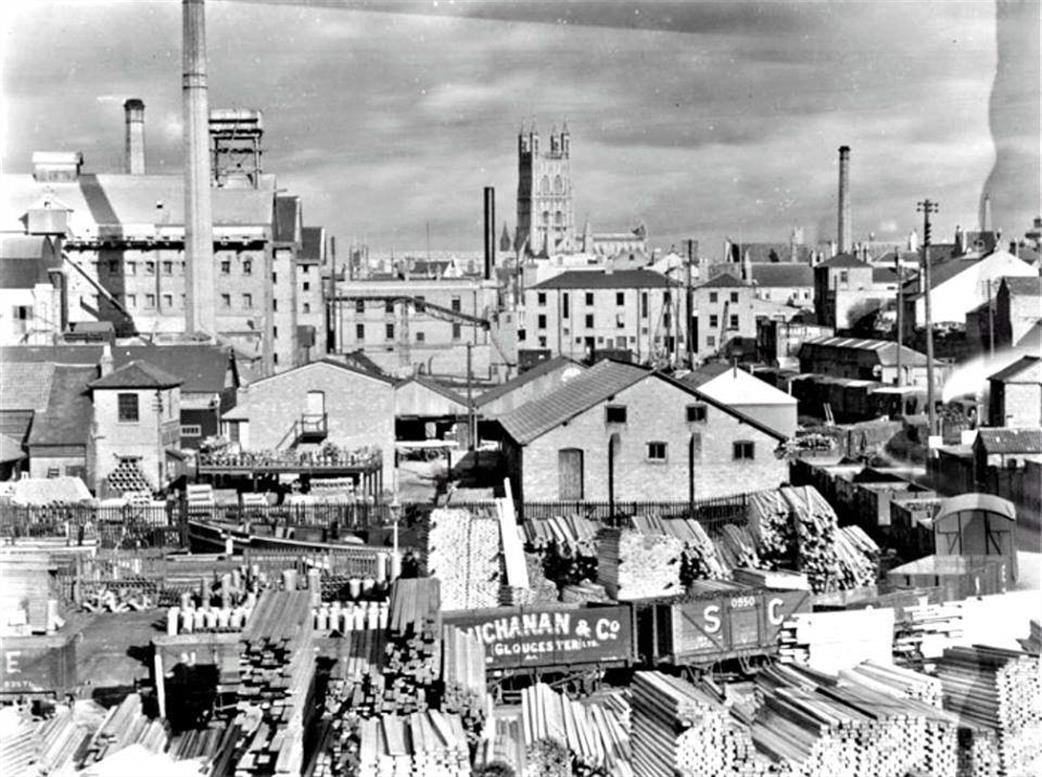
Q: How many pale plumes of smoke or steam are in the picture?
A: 1